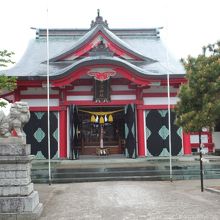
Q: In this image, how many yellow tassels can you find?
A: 3